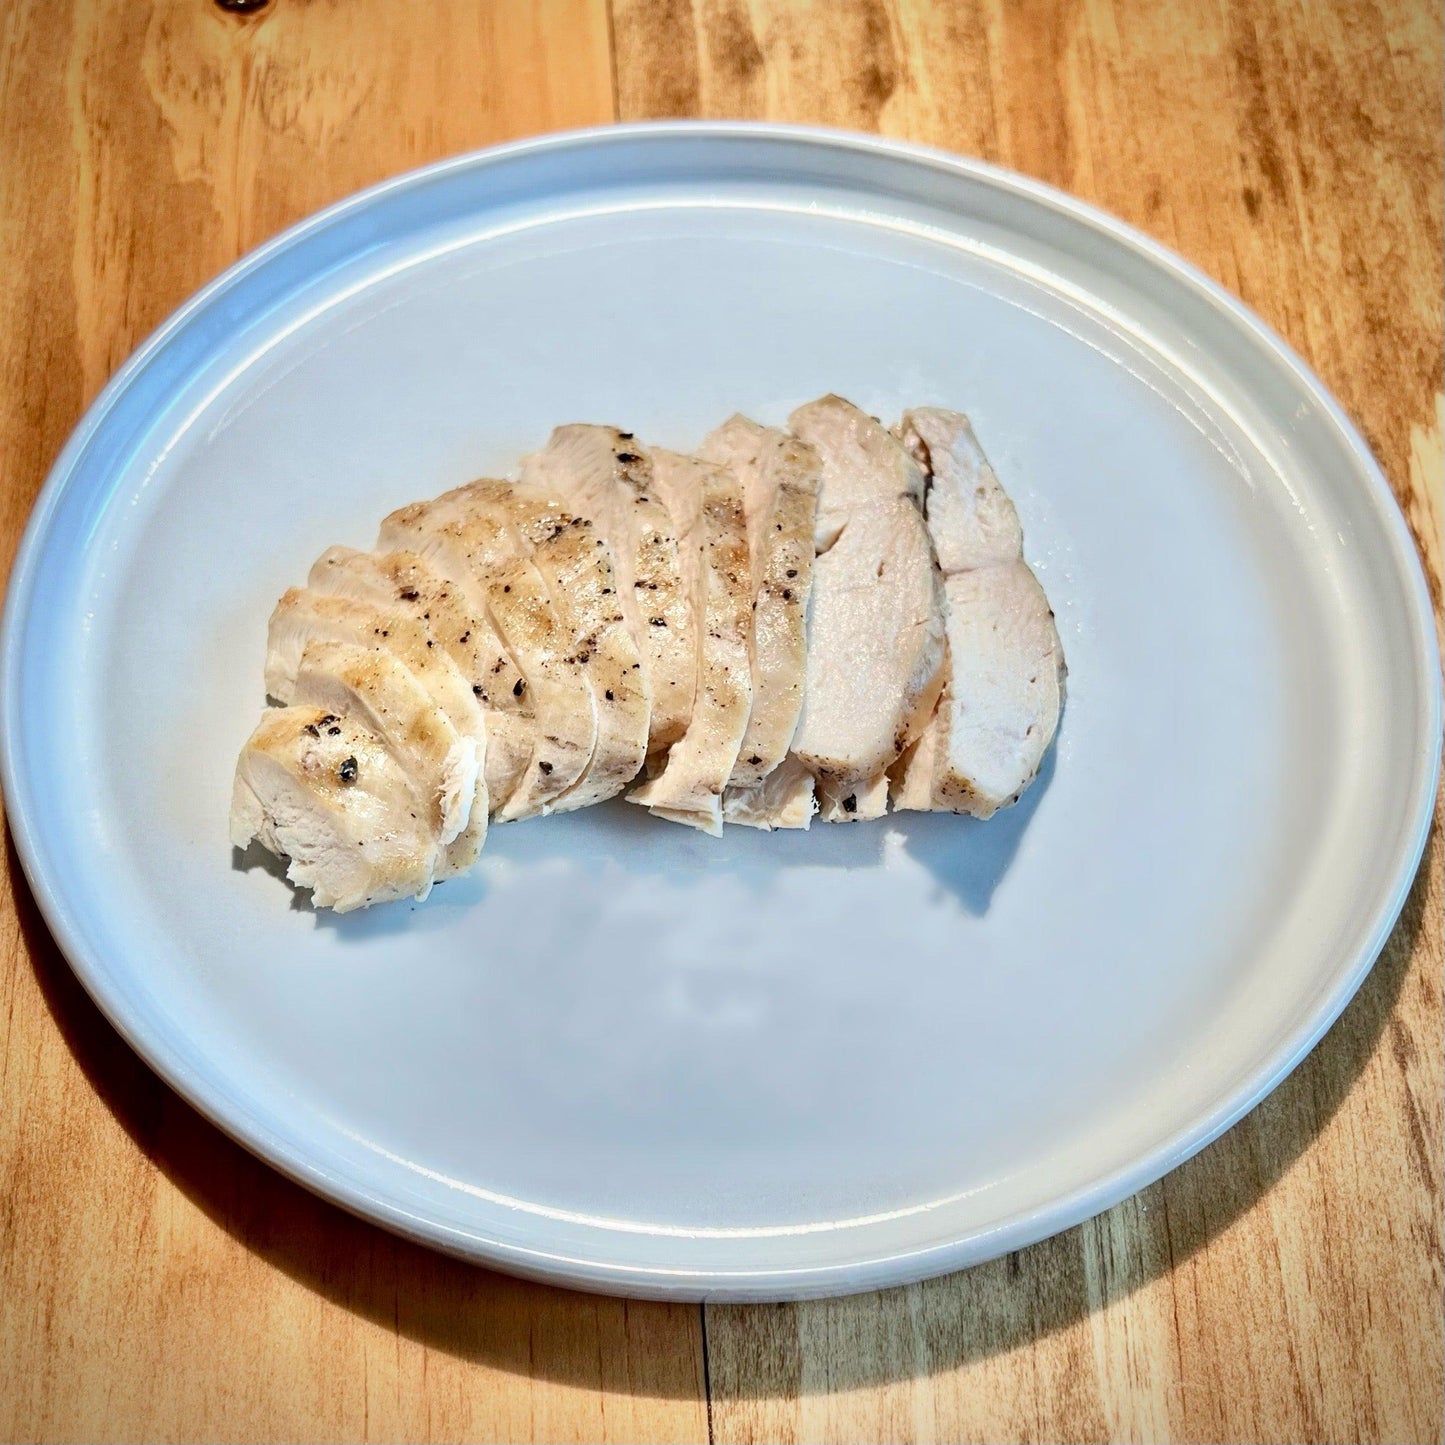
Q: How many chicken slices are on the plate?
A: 11